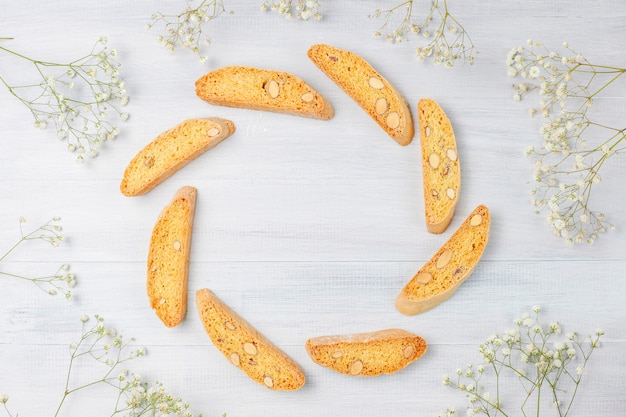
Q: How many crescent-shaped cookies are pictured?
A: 8